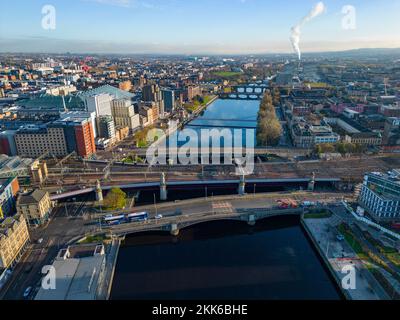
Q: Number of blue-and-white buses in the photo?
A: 2